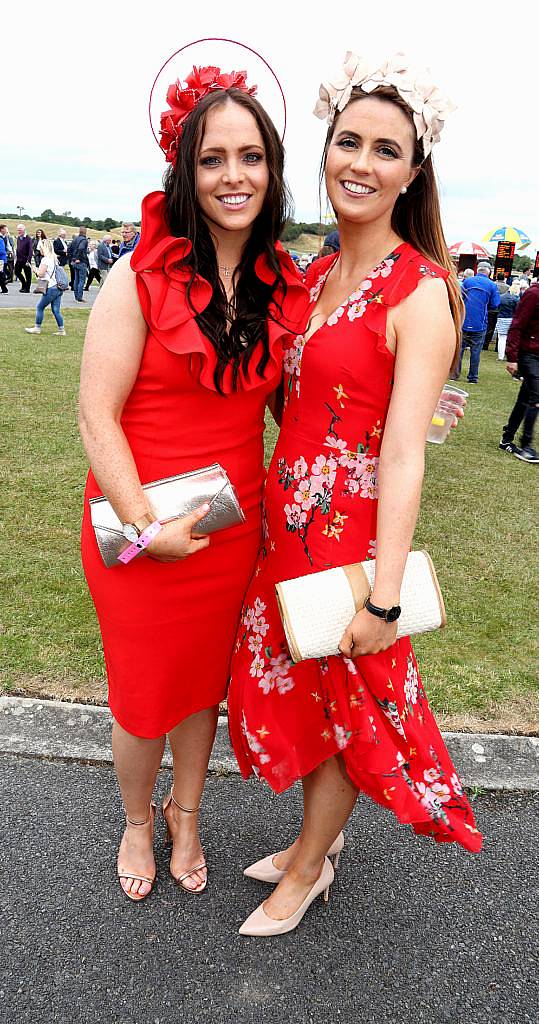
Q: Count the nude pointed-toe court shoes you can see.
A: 2